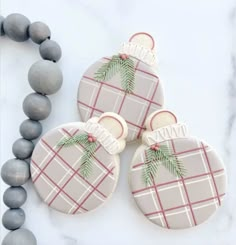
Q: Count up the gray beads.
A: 12